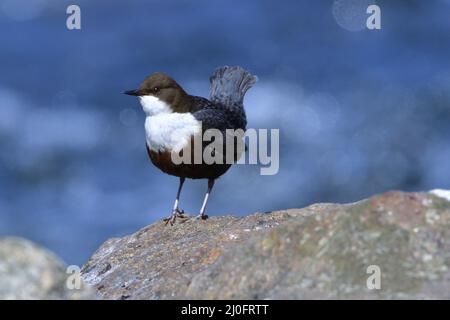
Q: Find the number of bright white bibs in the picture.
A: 1